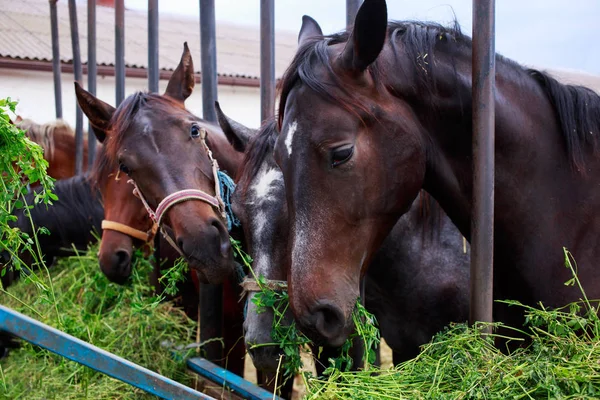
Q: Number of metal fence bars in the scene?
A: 9